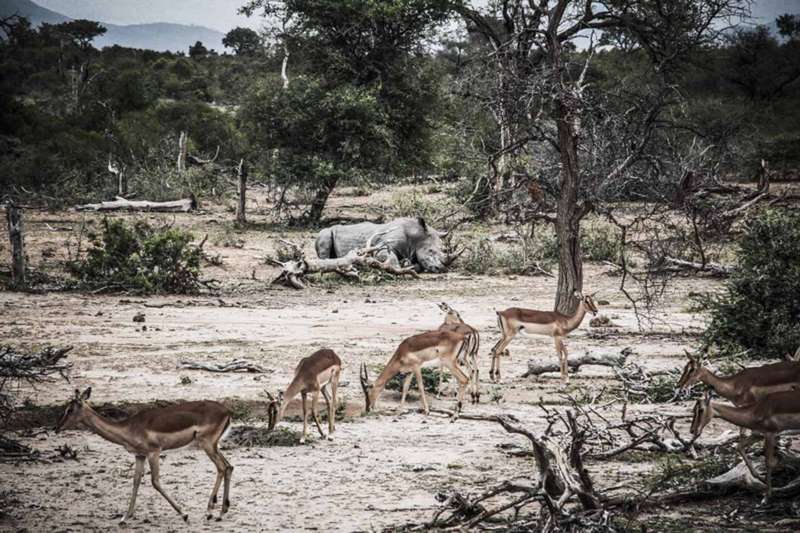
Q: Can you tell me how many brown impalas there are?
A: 7